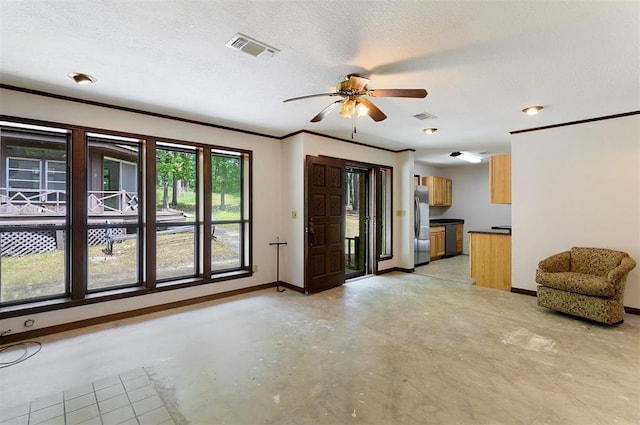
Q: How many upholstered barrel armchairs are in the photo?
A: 1